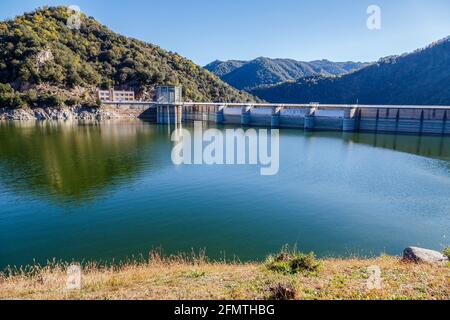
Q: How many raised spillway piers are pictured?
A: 5